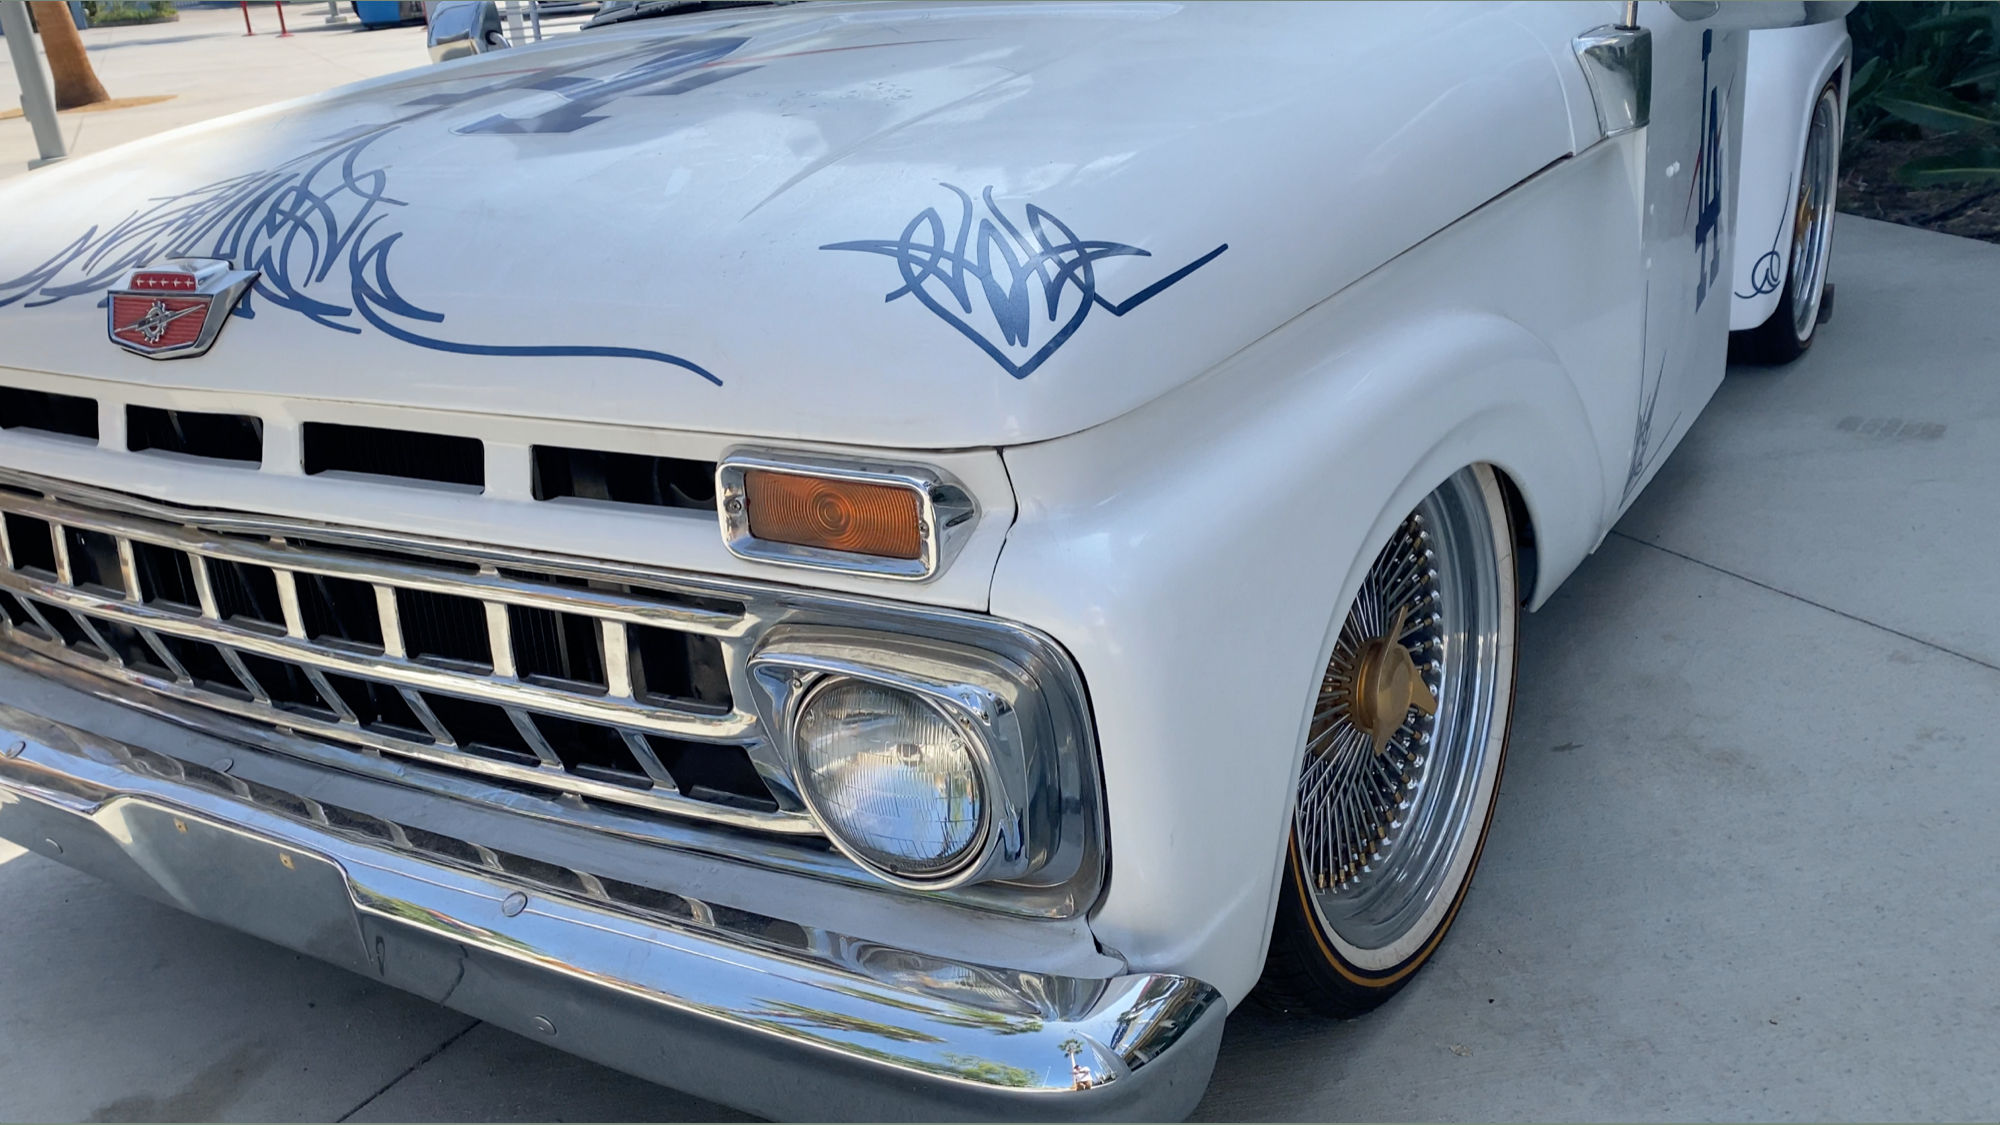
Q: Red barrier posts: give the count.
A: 2